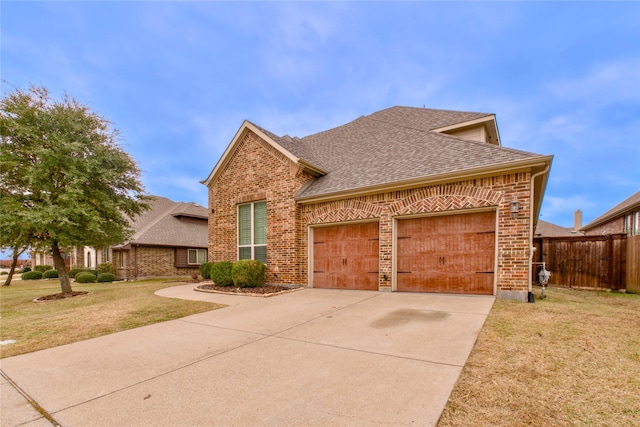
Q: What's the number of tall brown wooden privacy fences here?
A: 1